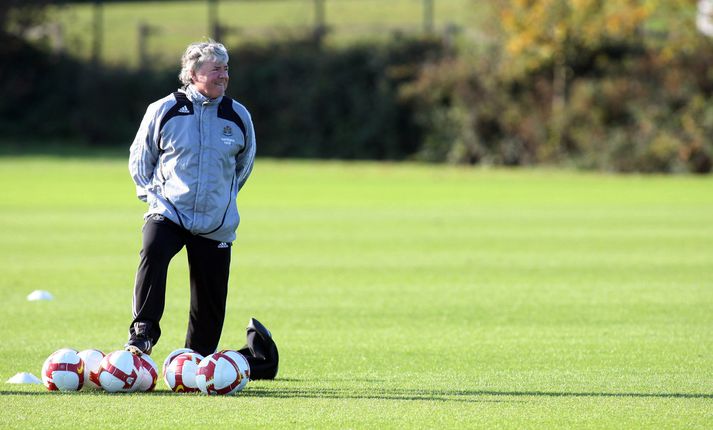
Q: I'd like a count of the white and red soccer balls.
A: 8